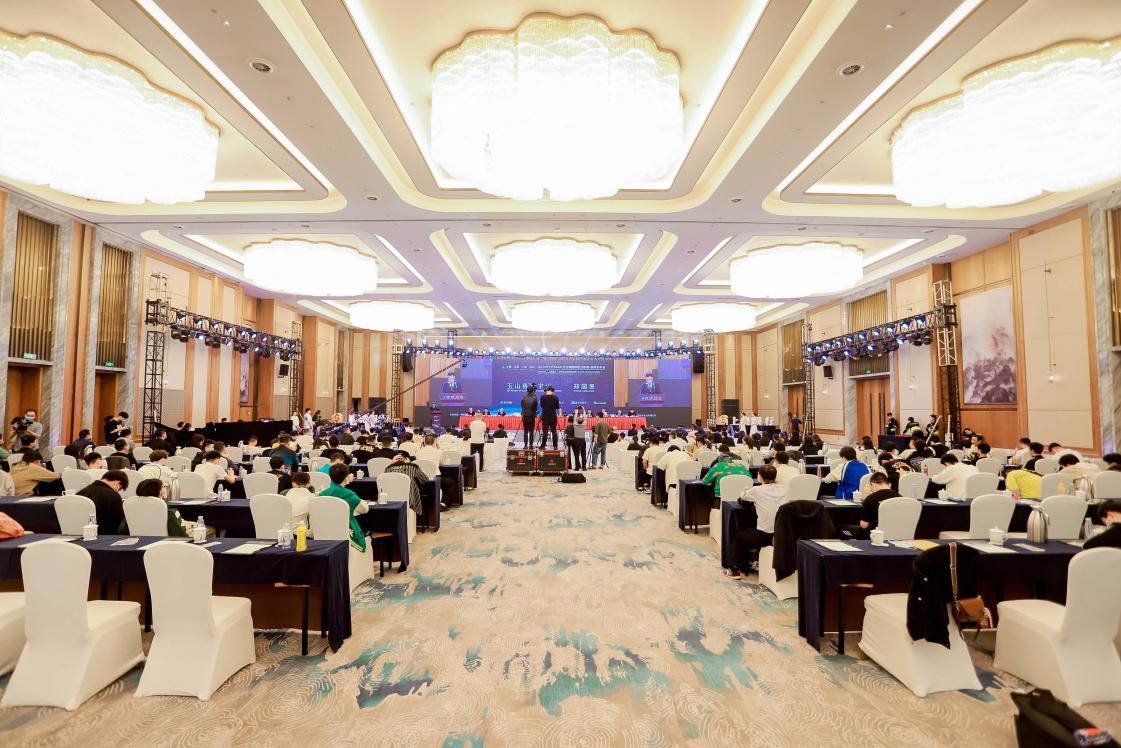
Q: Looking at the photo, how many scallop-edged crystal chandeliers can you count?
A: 9